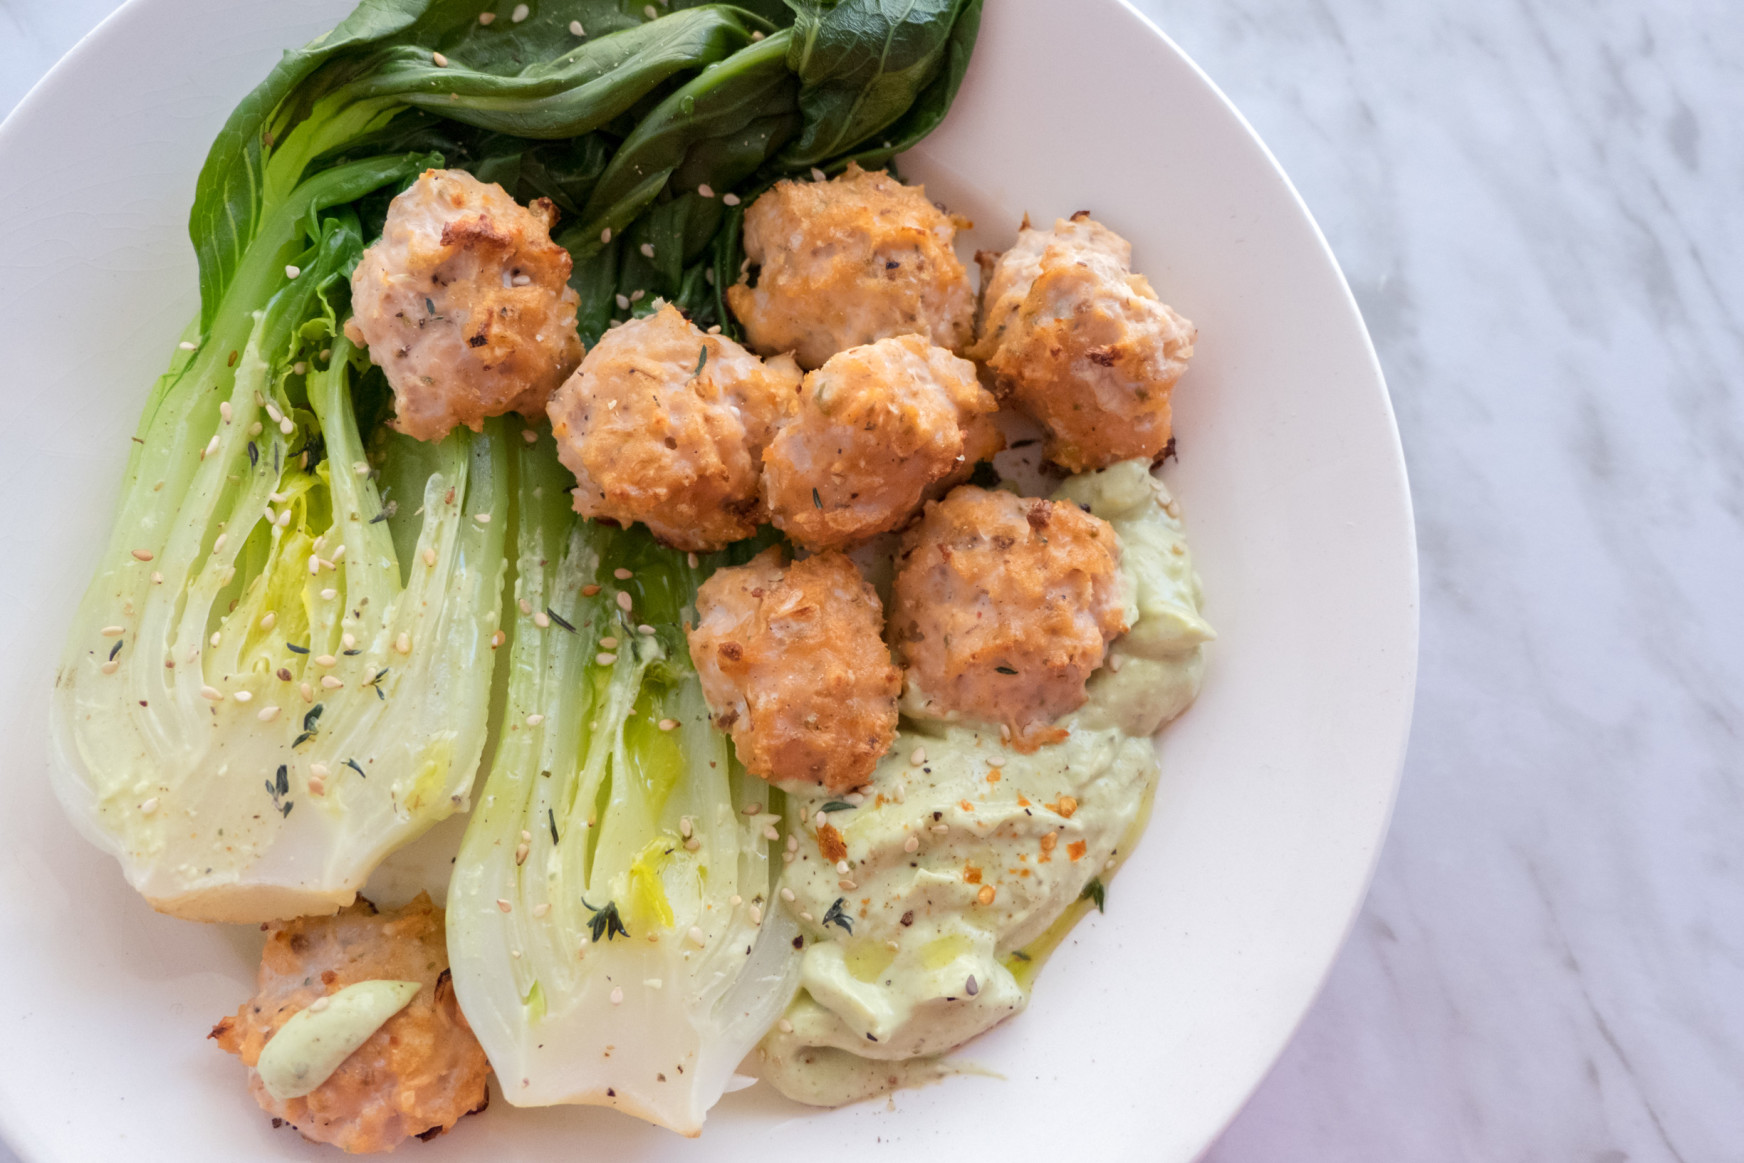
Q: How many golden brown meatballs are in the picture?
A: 8